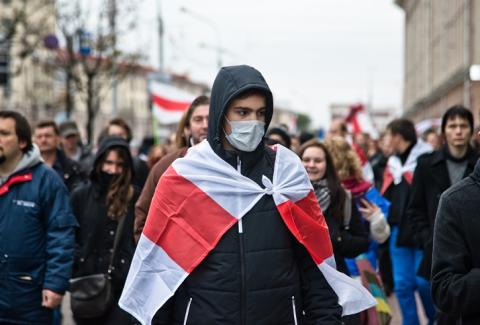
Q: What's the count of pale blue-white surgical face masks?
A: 1